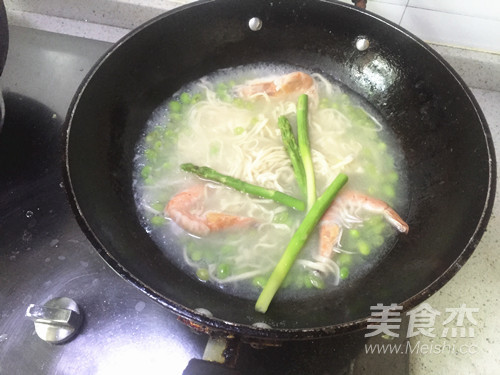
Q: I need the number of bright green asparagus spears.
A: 4